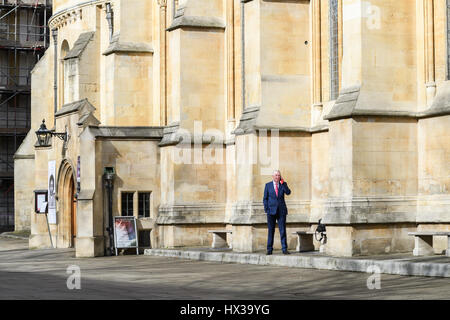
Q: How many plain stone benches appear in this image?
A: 3